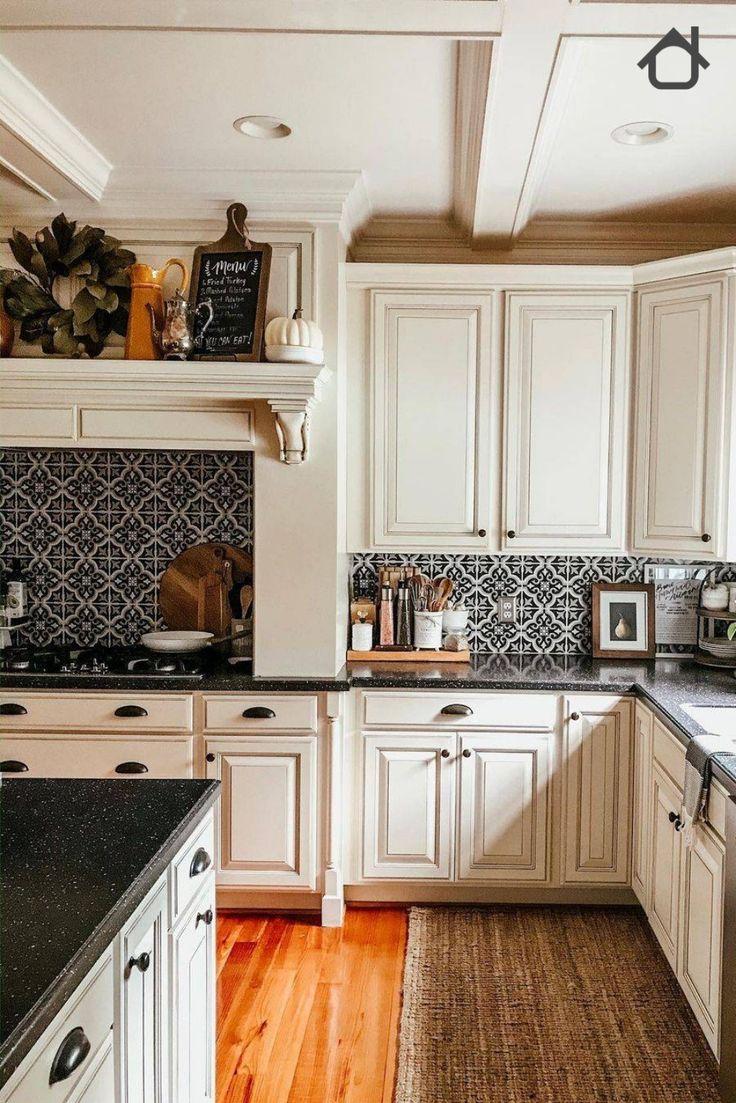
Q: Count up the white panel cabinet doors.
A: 12